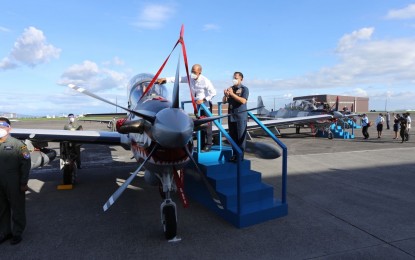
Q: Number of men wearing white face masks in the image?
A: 4